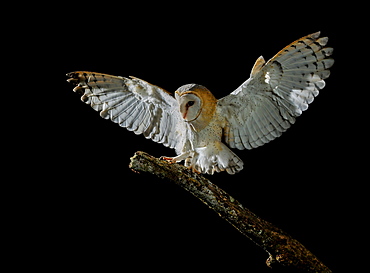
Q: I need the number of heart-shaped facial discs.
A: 1